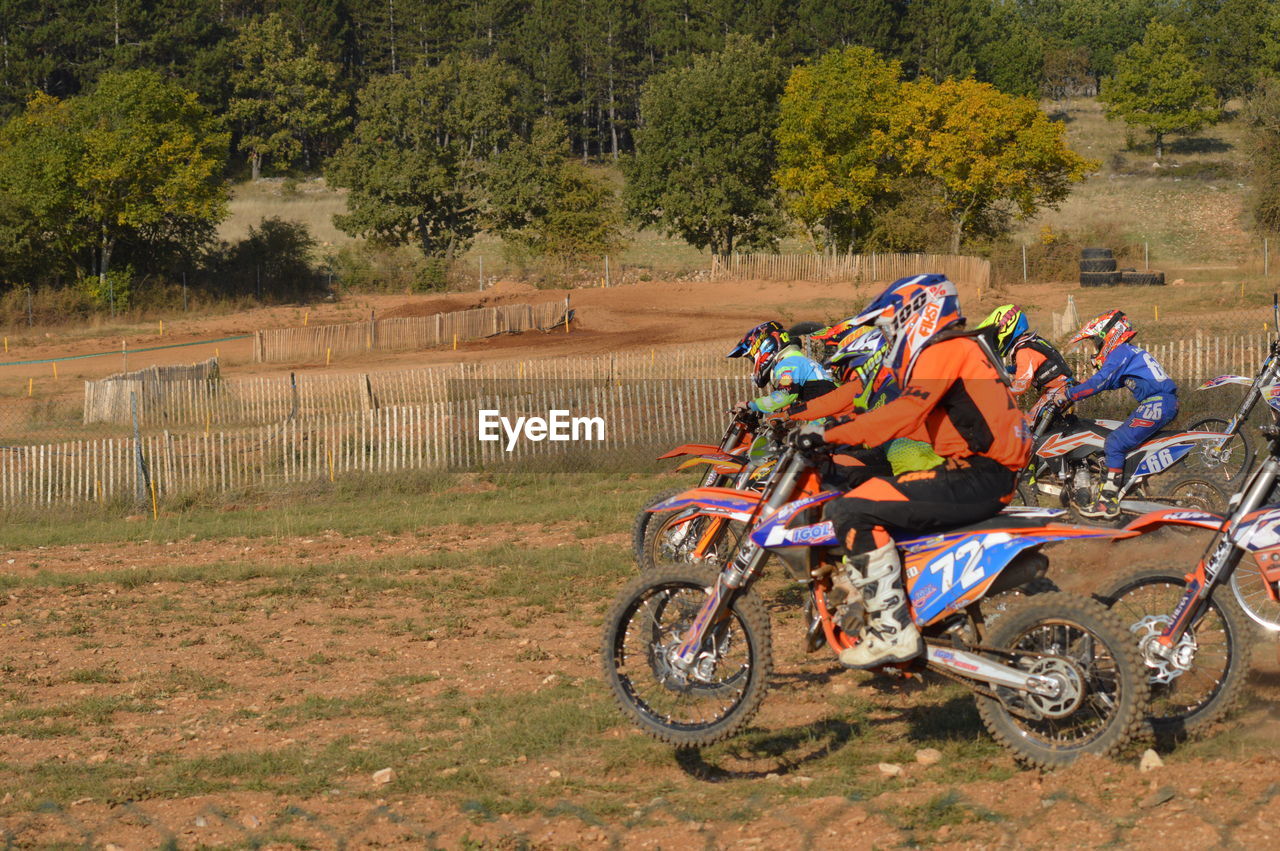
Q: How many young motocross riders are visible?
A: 6